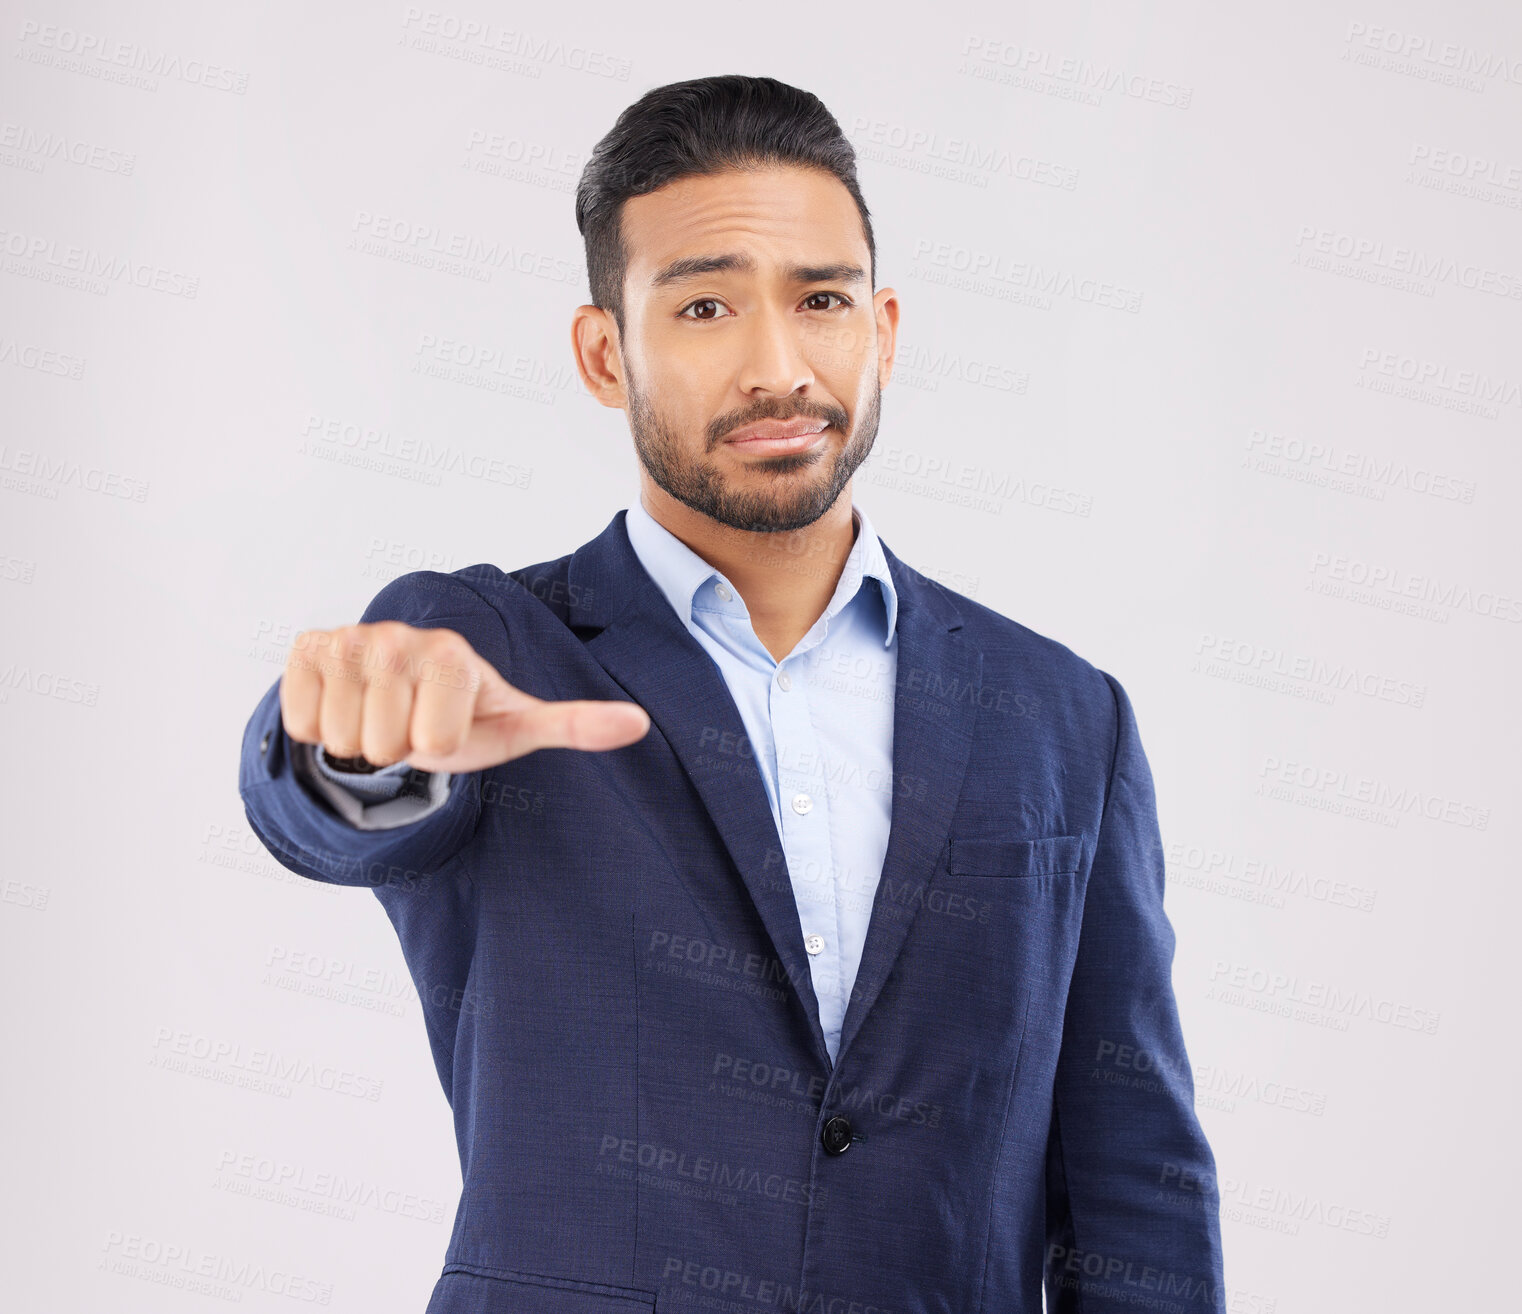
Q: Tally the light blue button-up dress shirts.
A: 1